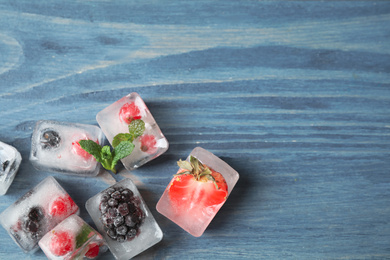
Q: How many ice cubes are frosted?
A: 7